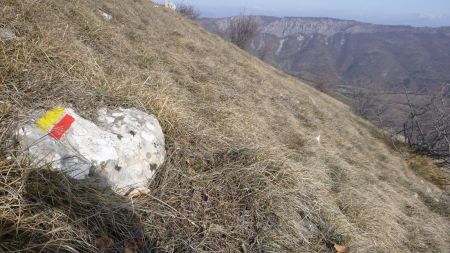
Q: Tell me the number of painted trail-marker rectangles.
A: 2